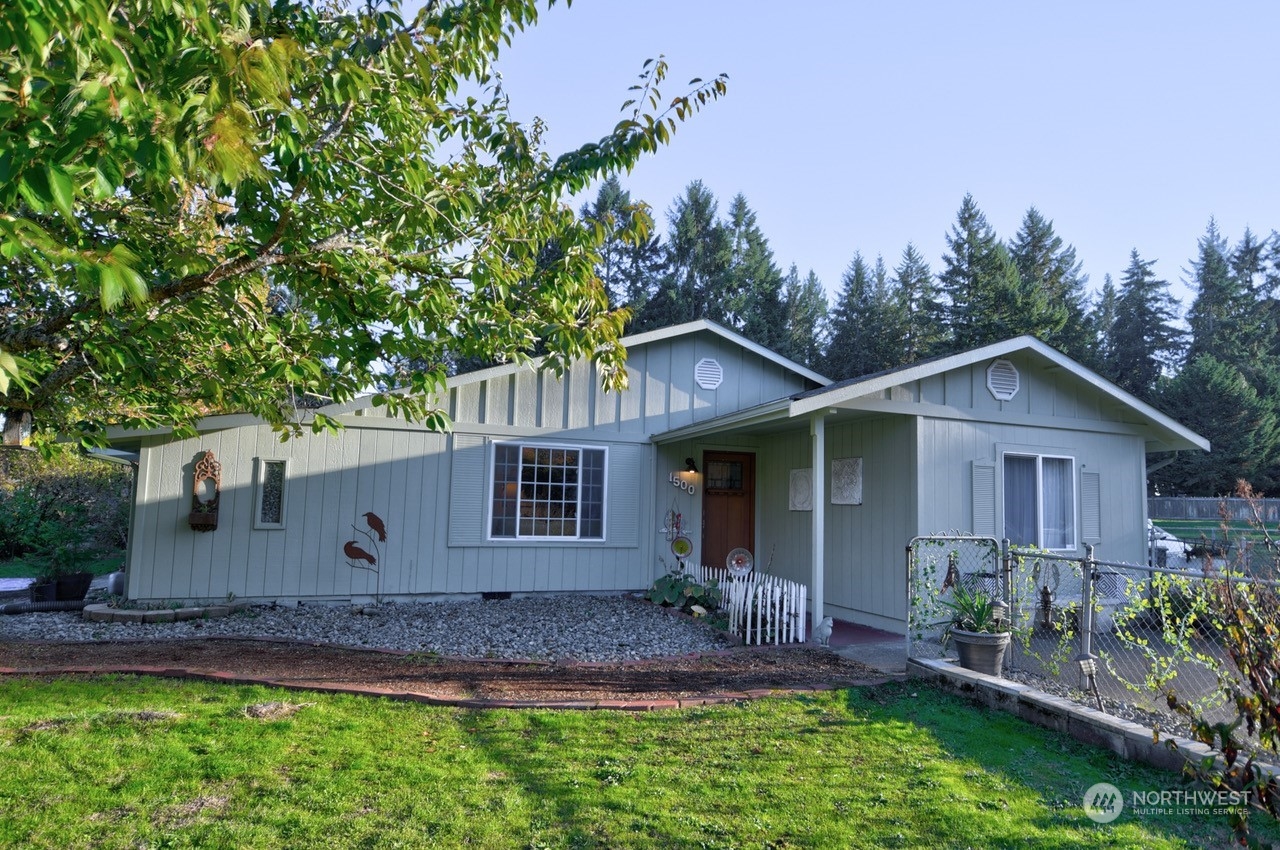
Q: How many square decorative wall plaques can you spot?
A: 2